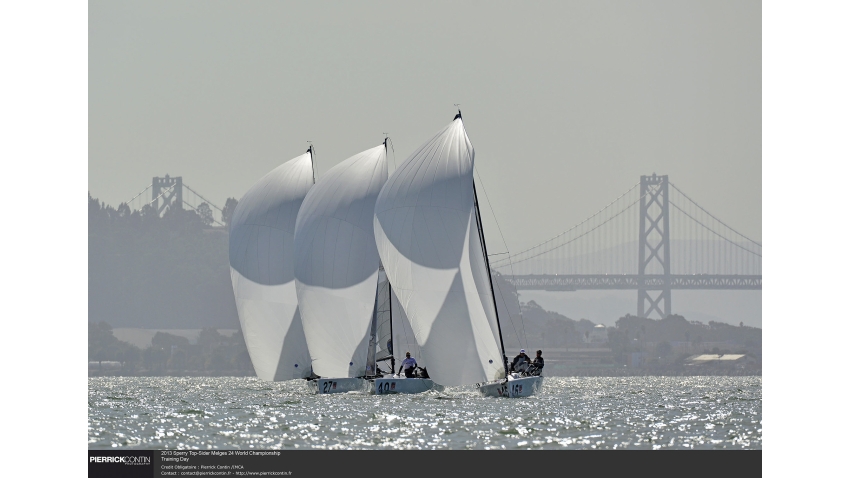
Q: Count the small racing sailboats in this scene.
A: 3